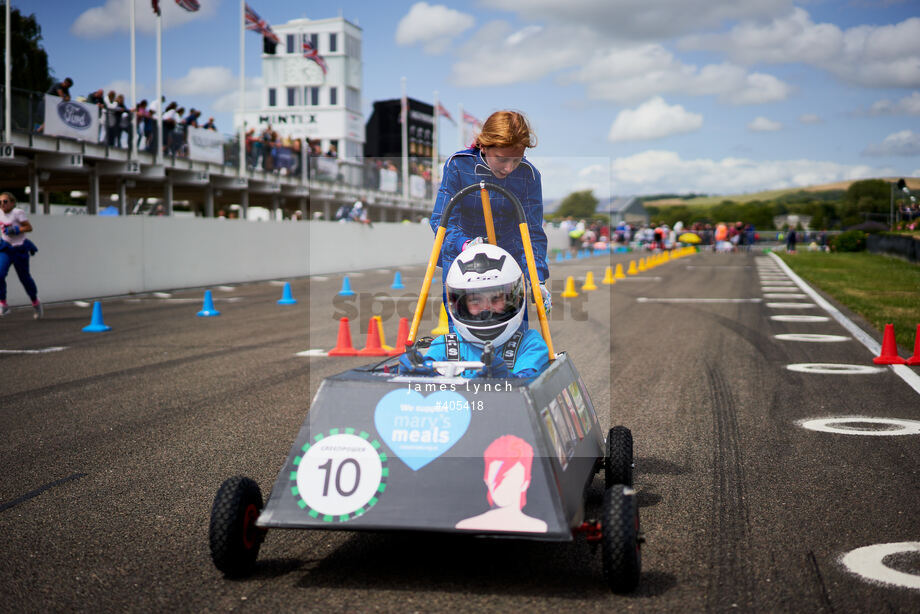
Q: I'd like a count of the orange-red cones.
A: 5